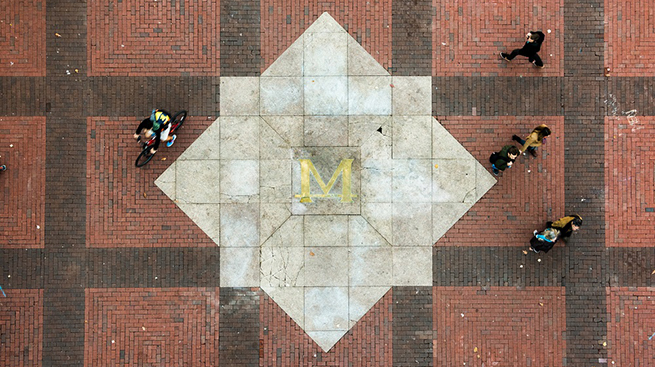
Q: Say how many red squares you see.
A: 14